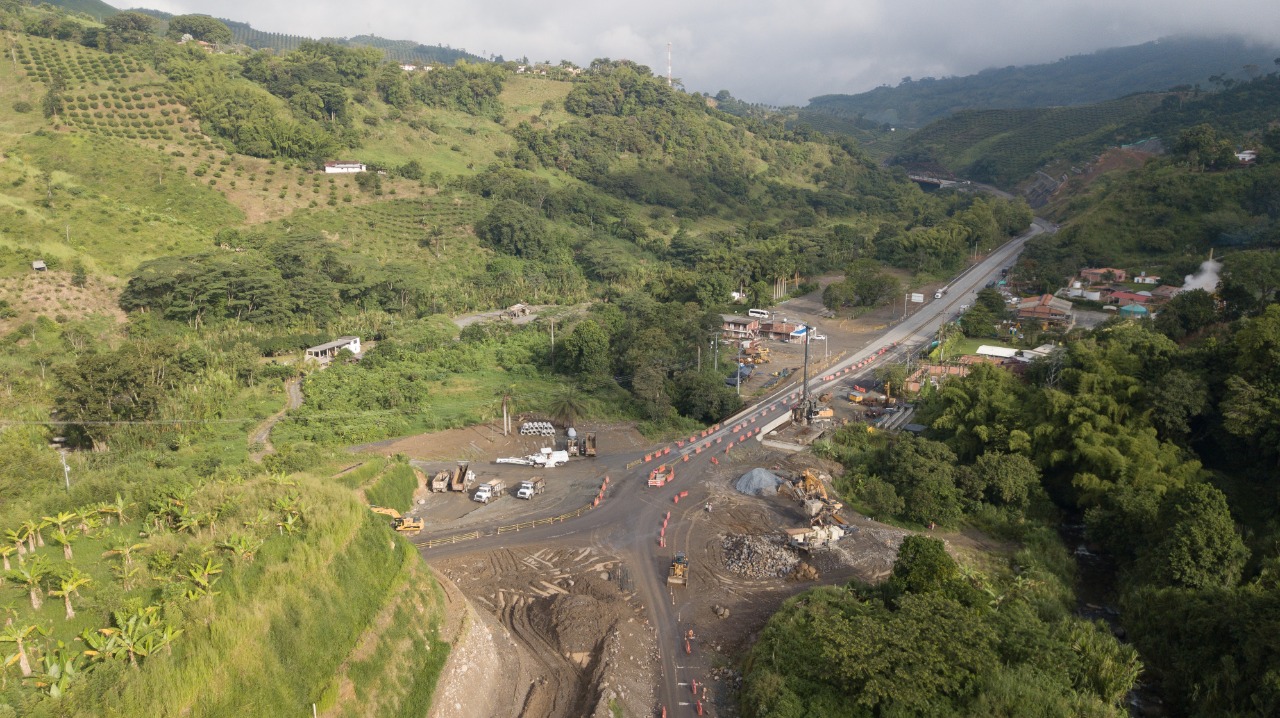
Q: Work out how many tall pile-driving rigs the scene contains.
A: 1